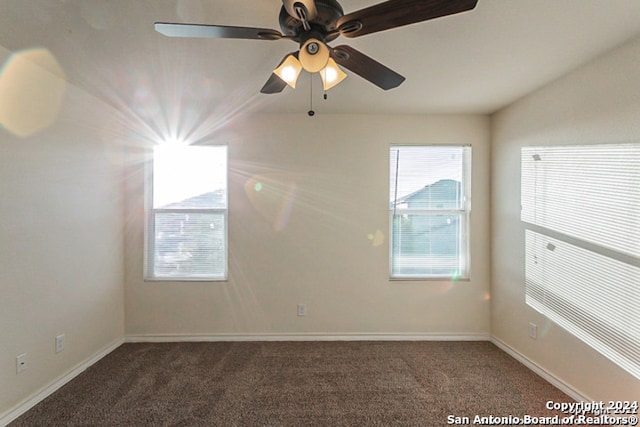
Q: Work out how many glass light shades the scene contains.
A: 3